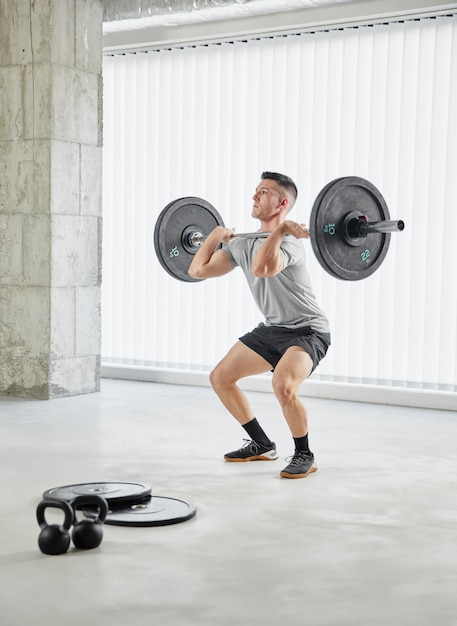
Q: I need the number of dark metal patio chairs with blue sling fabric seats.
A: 0